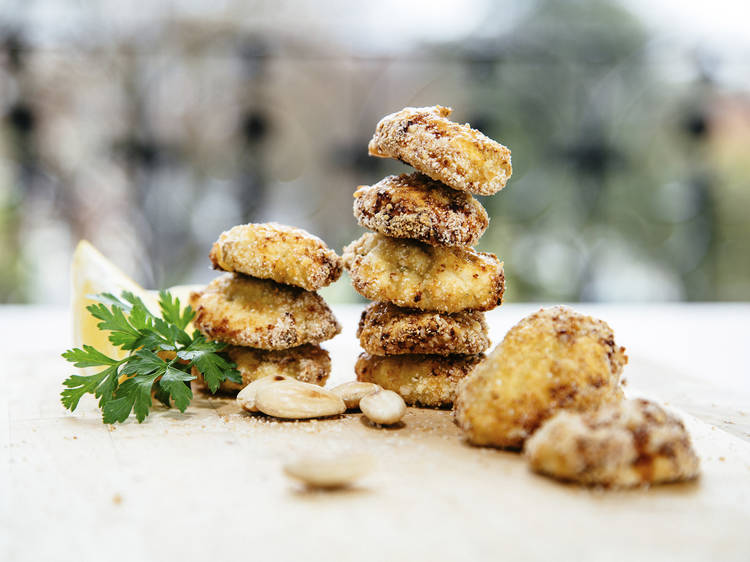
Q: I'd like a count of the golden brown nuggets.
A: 10